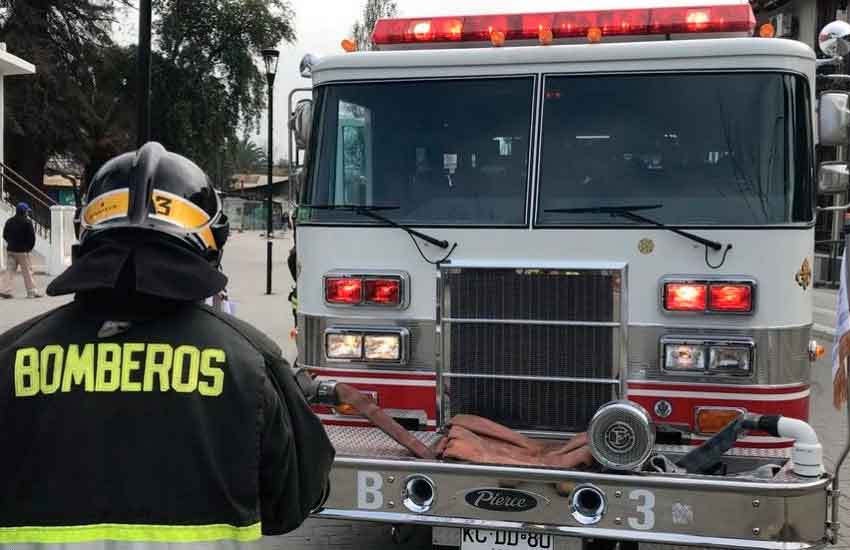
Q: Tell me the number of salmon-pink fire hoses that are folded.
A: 1